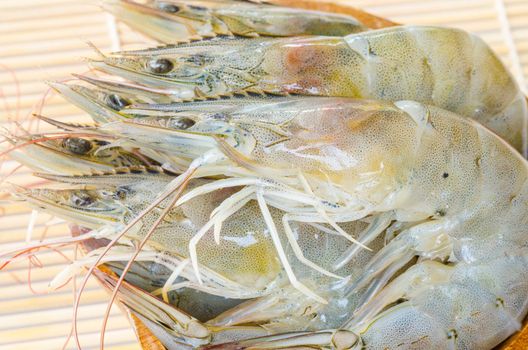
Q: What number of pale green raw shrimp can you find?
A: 6